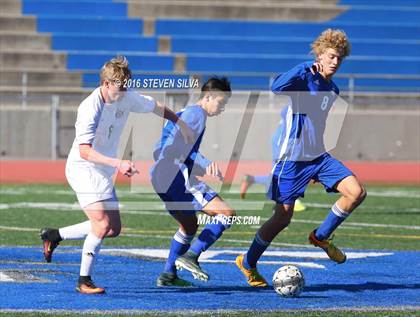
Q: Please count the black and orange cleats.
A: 2